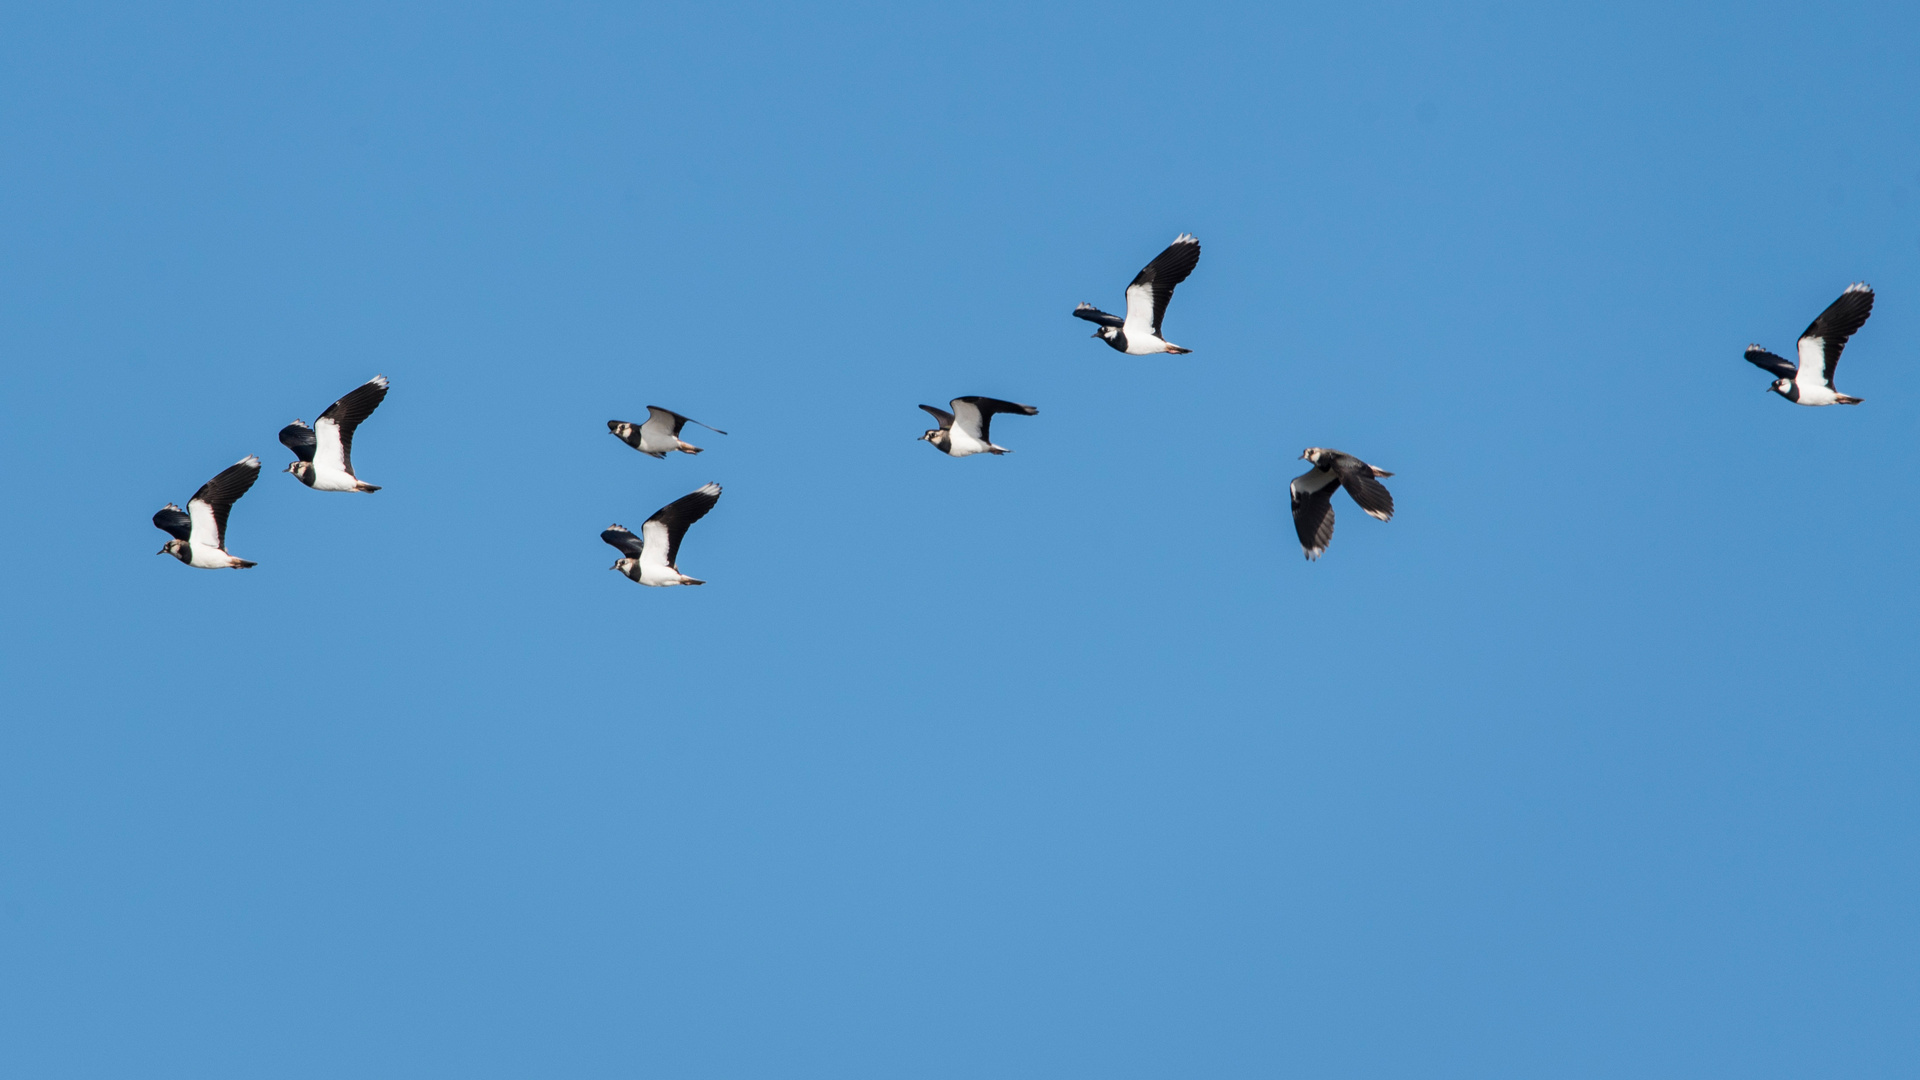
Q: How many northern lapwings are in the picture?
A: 8